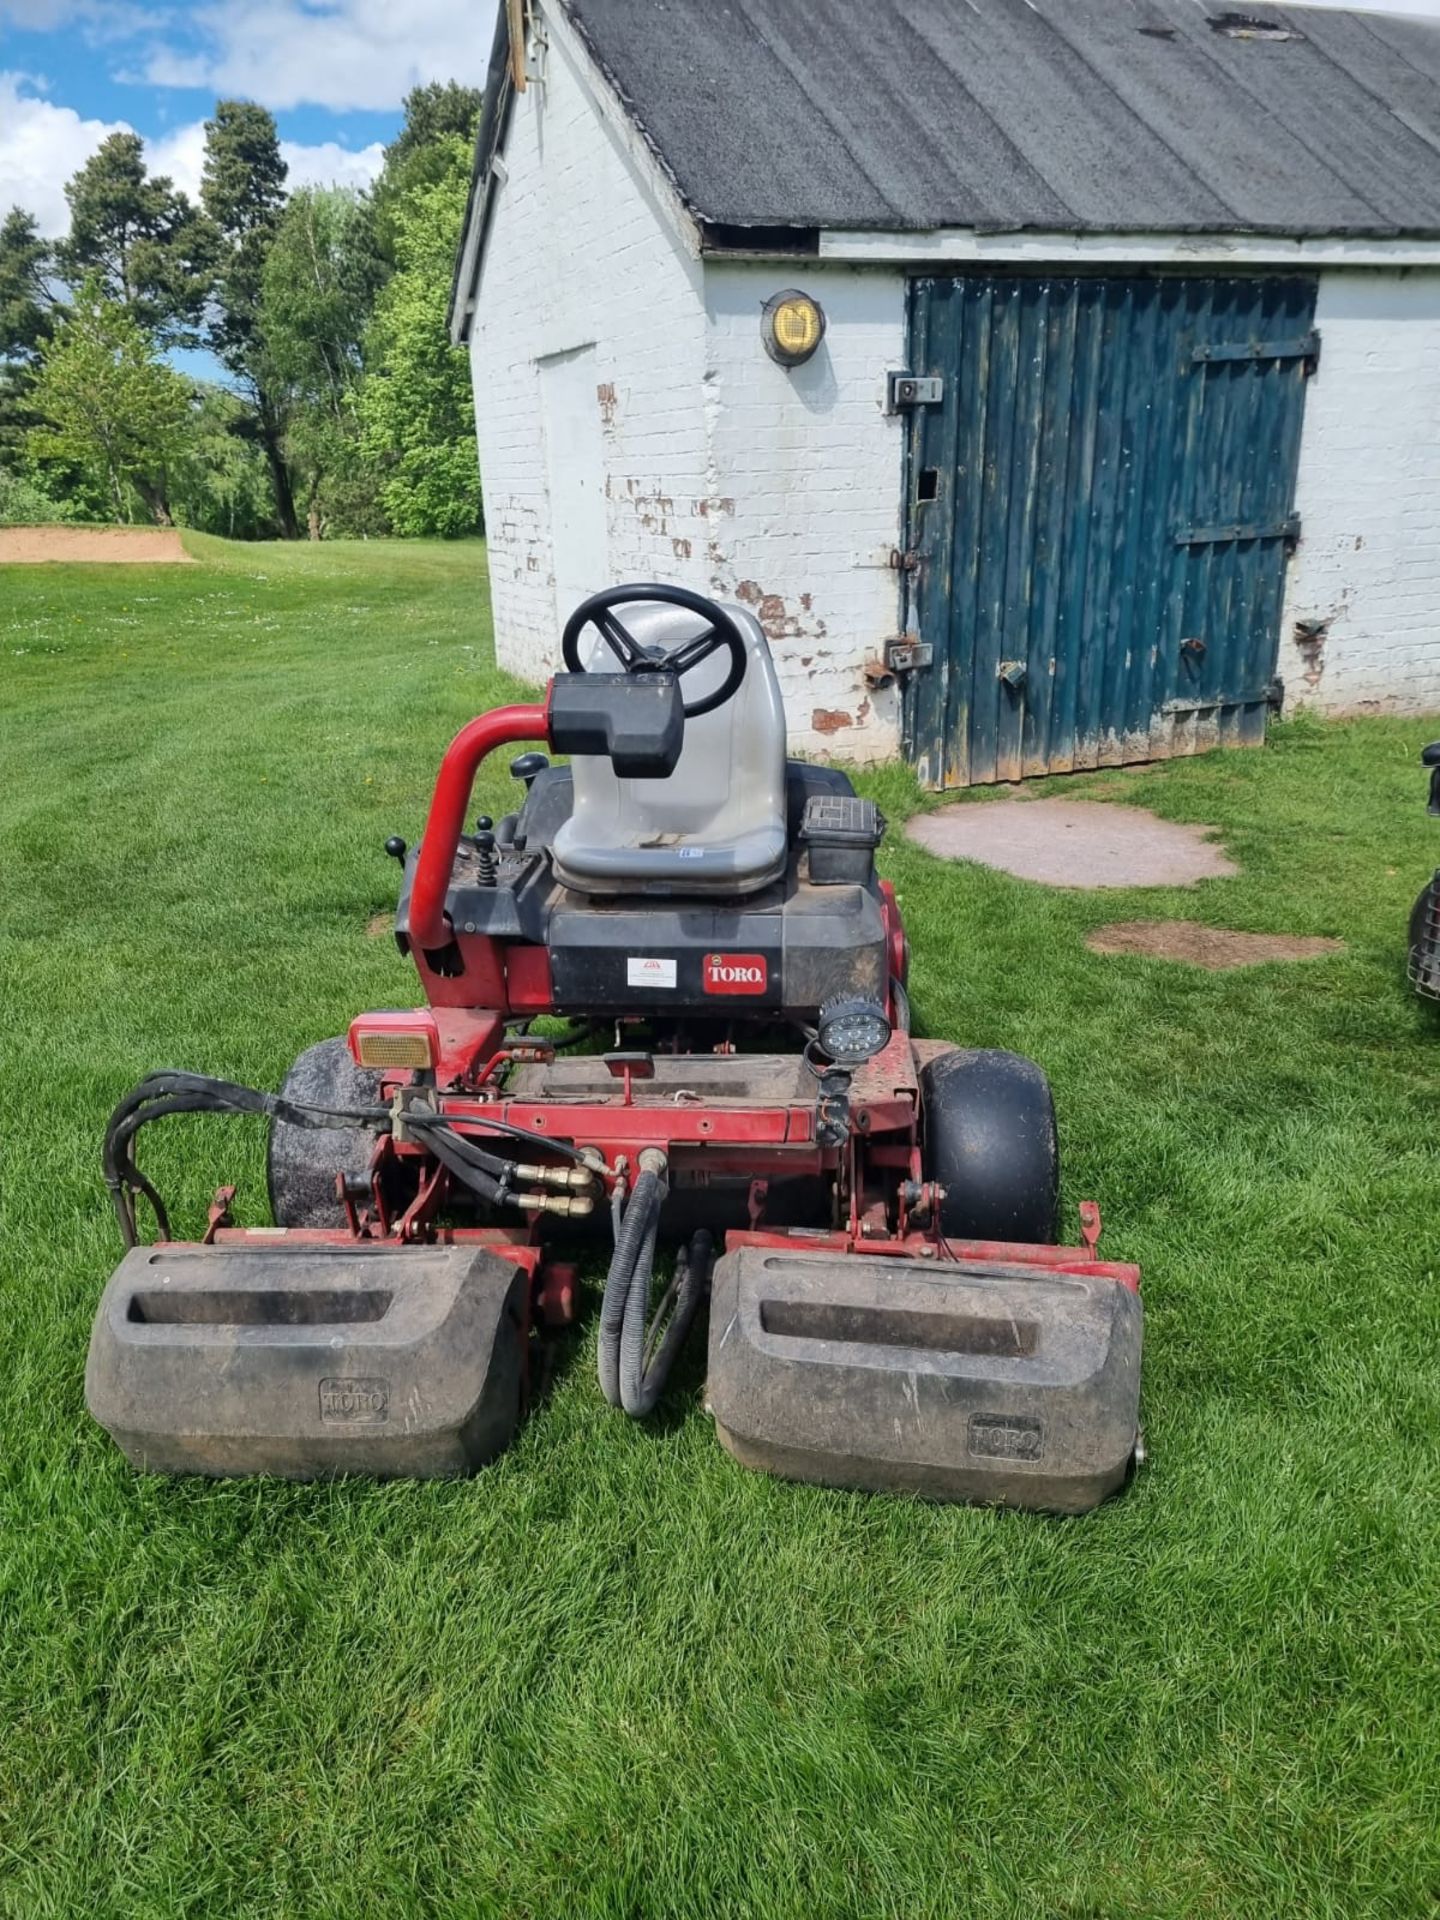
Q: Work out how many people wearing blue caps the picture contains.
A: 0